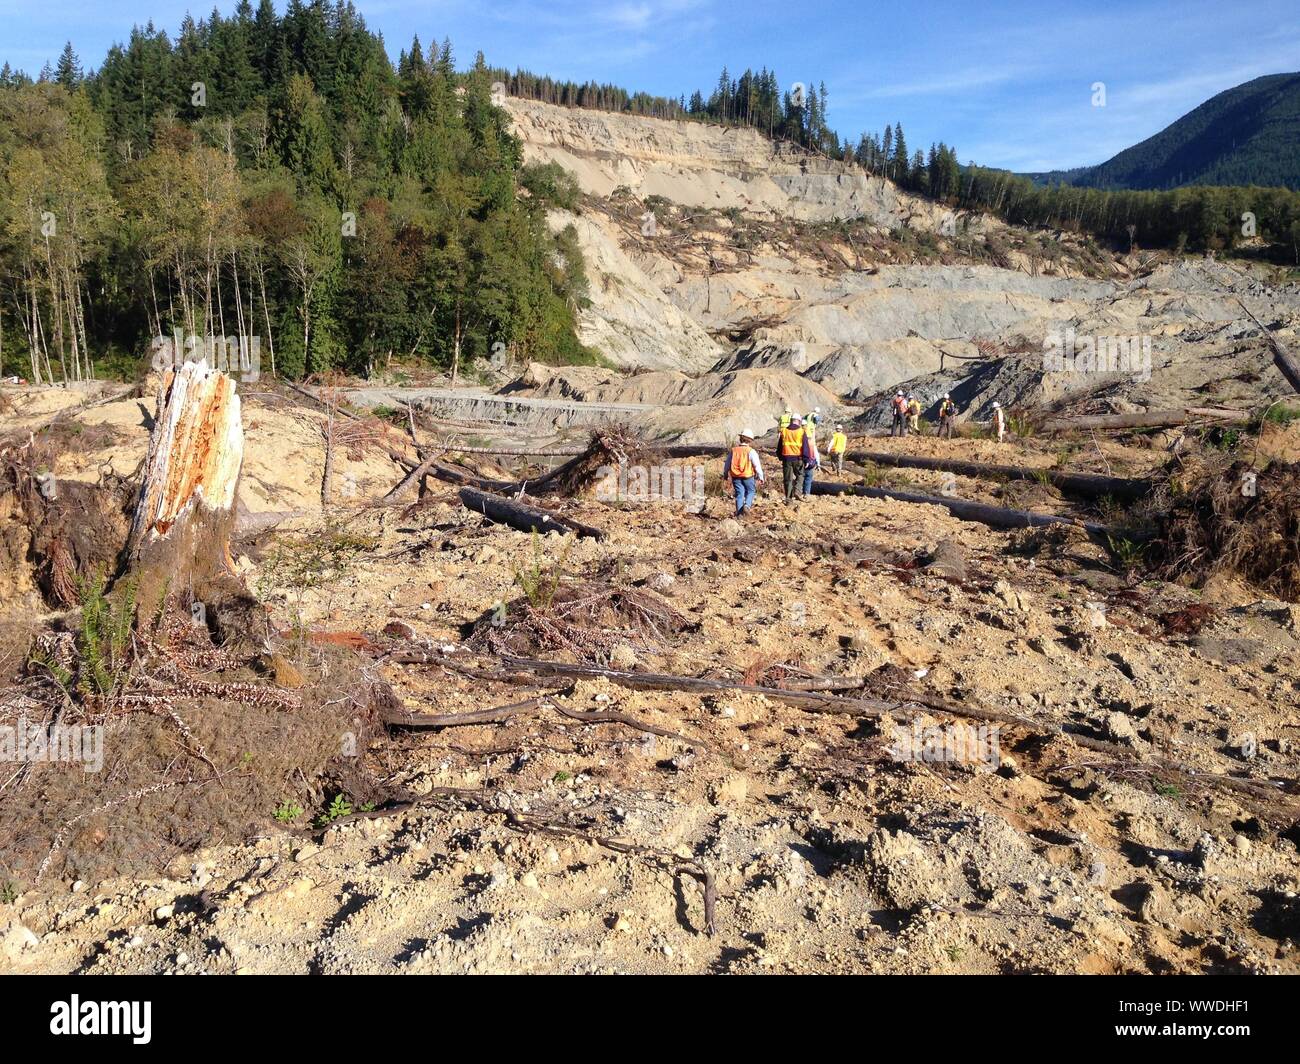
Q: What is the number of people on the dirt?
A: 10